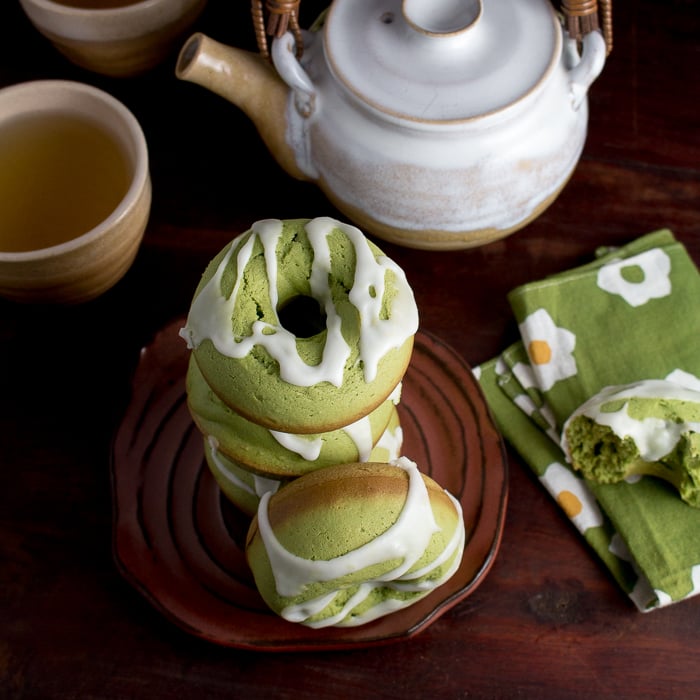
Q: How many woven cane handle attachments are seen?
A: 2